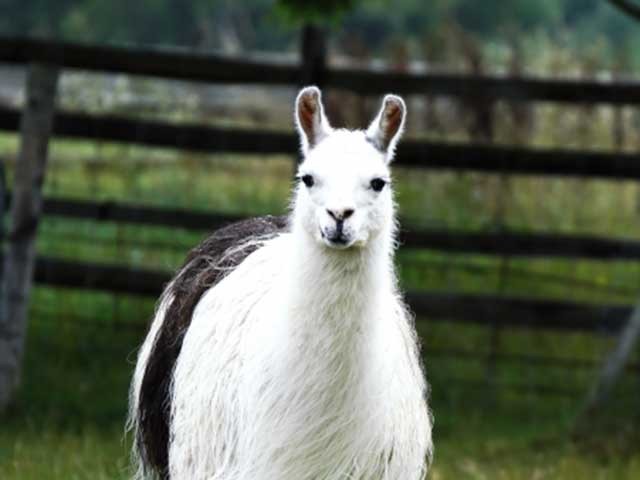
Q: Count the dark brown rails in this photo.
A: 4